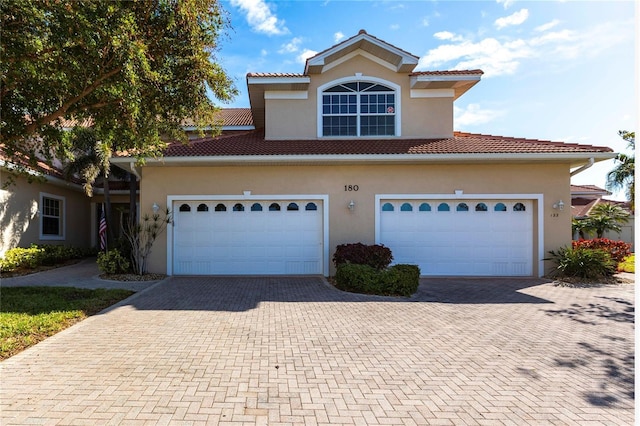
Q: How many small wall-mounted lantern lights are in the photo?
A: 3